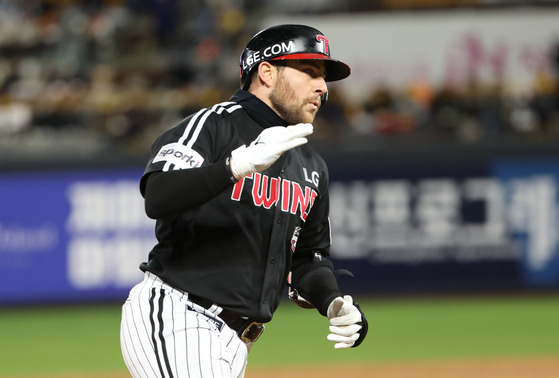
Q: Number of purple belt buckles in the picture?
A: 0